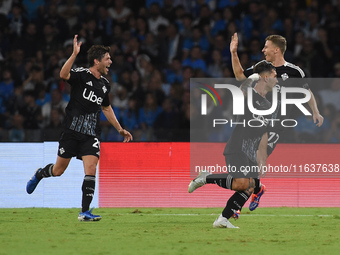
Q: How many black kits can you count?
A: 3